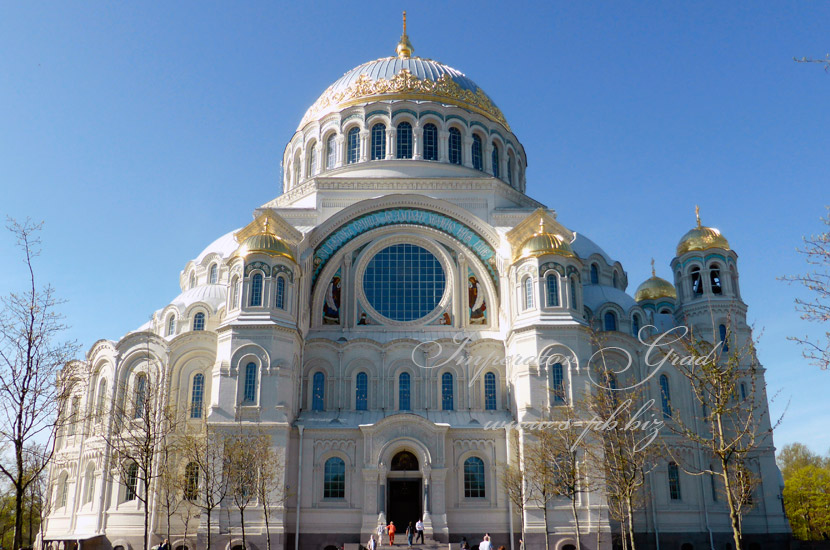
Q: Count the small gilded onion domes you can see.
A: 4